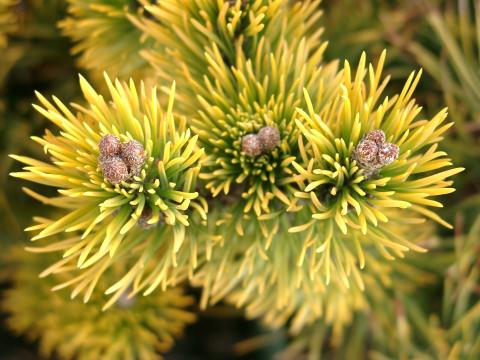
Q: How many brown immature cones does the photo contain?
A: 8